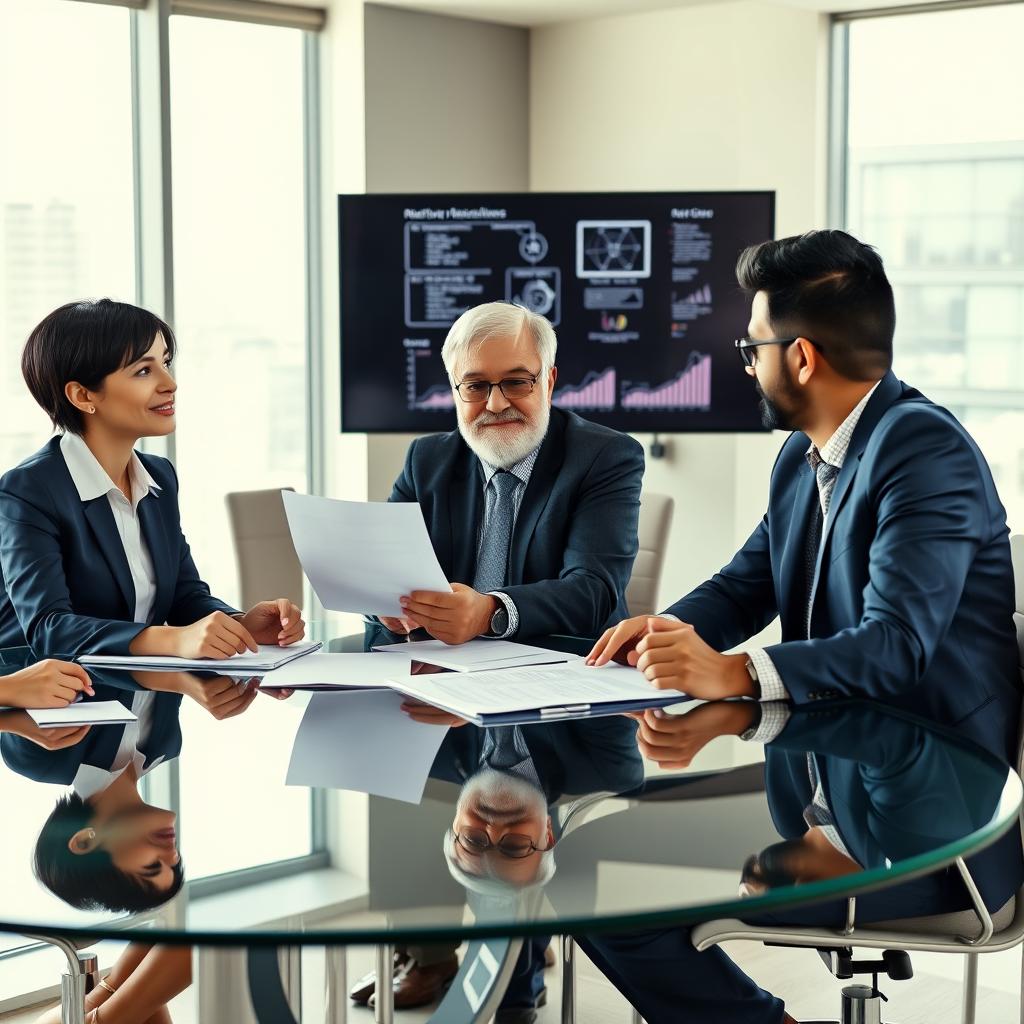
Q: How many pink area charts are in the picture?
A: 3